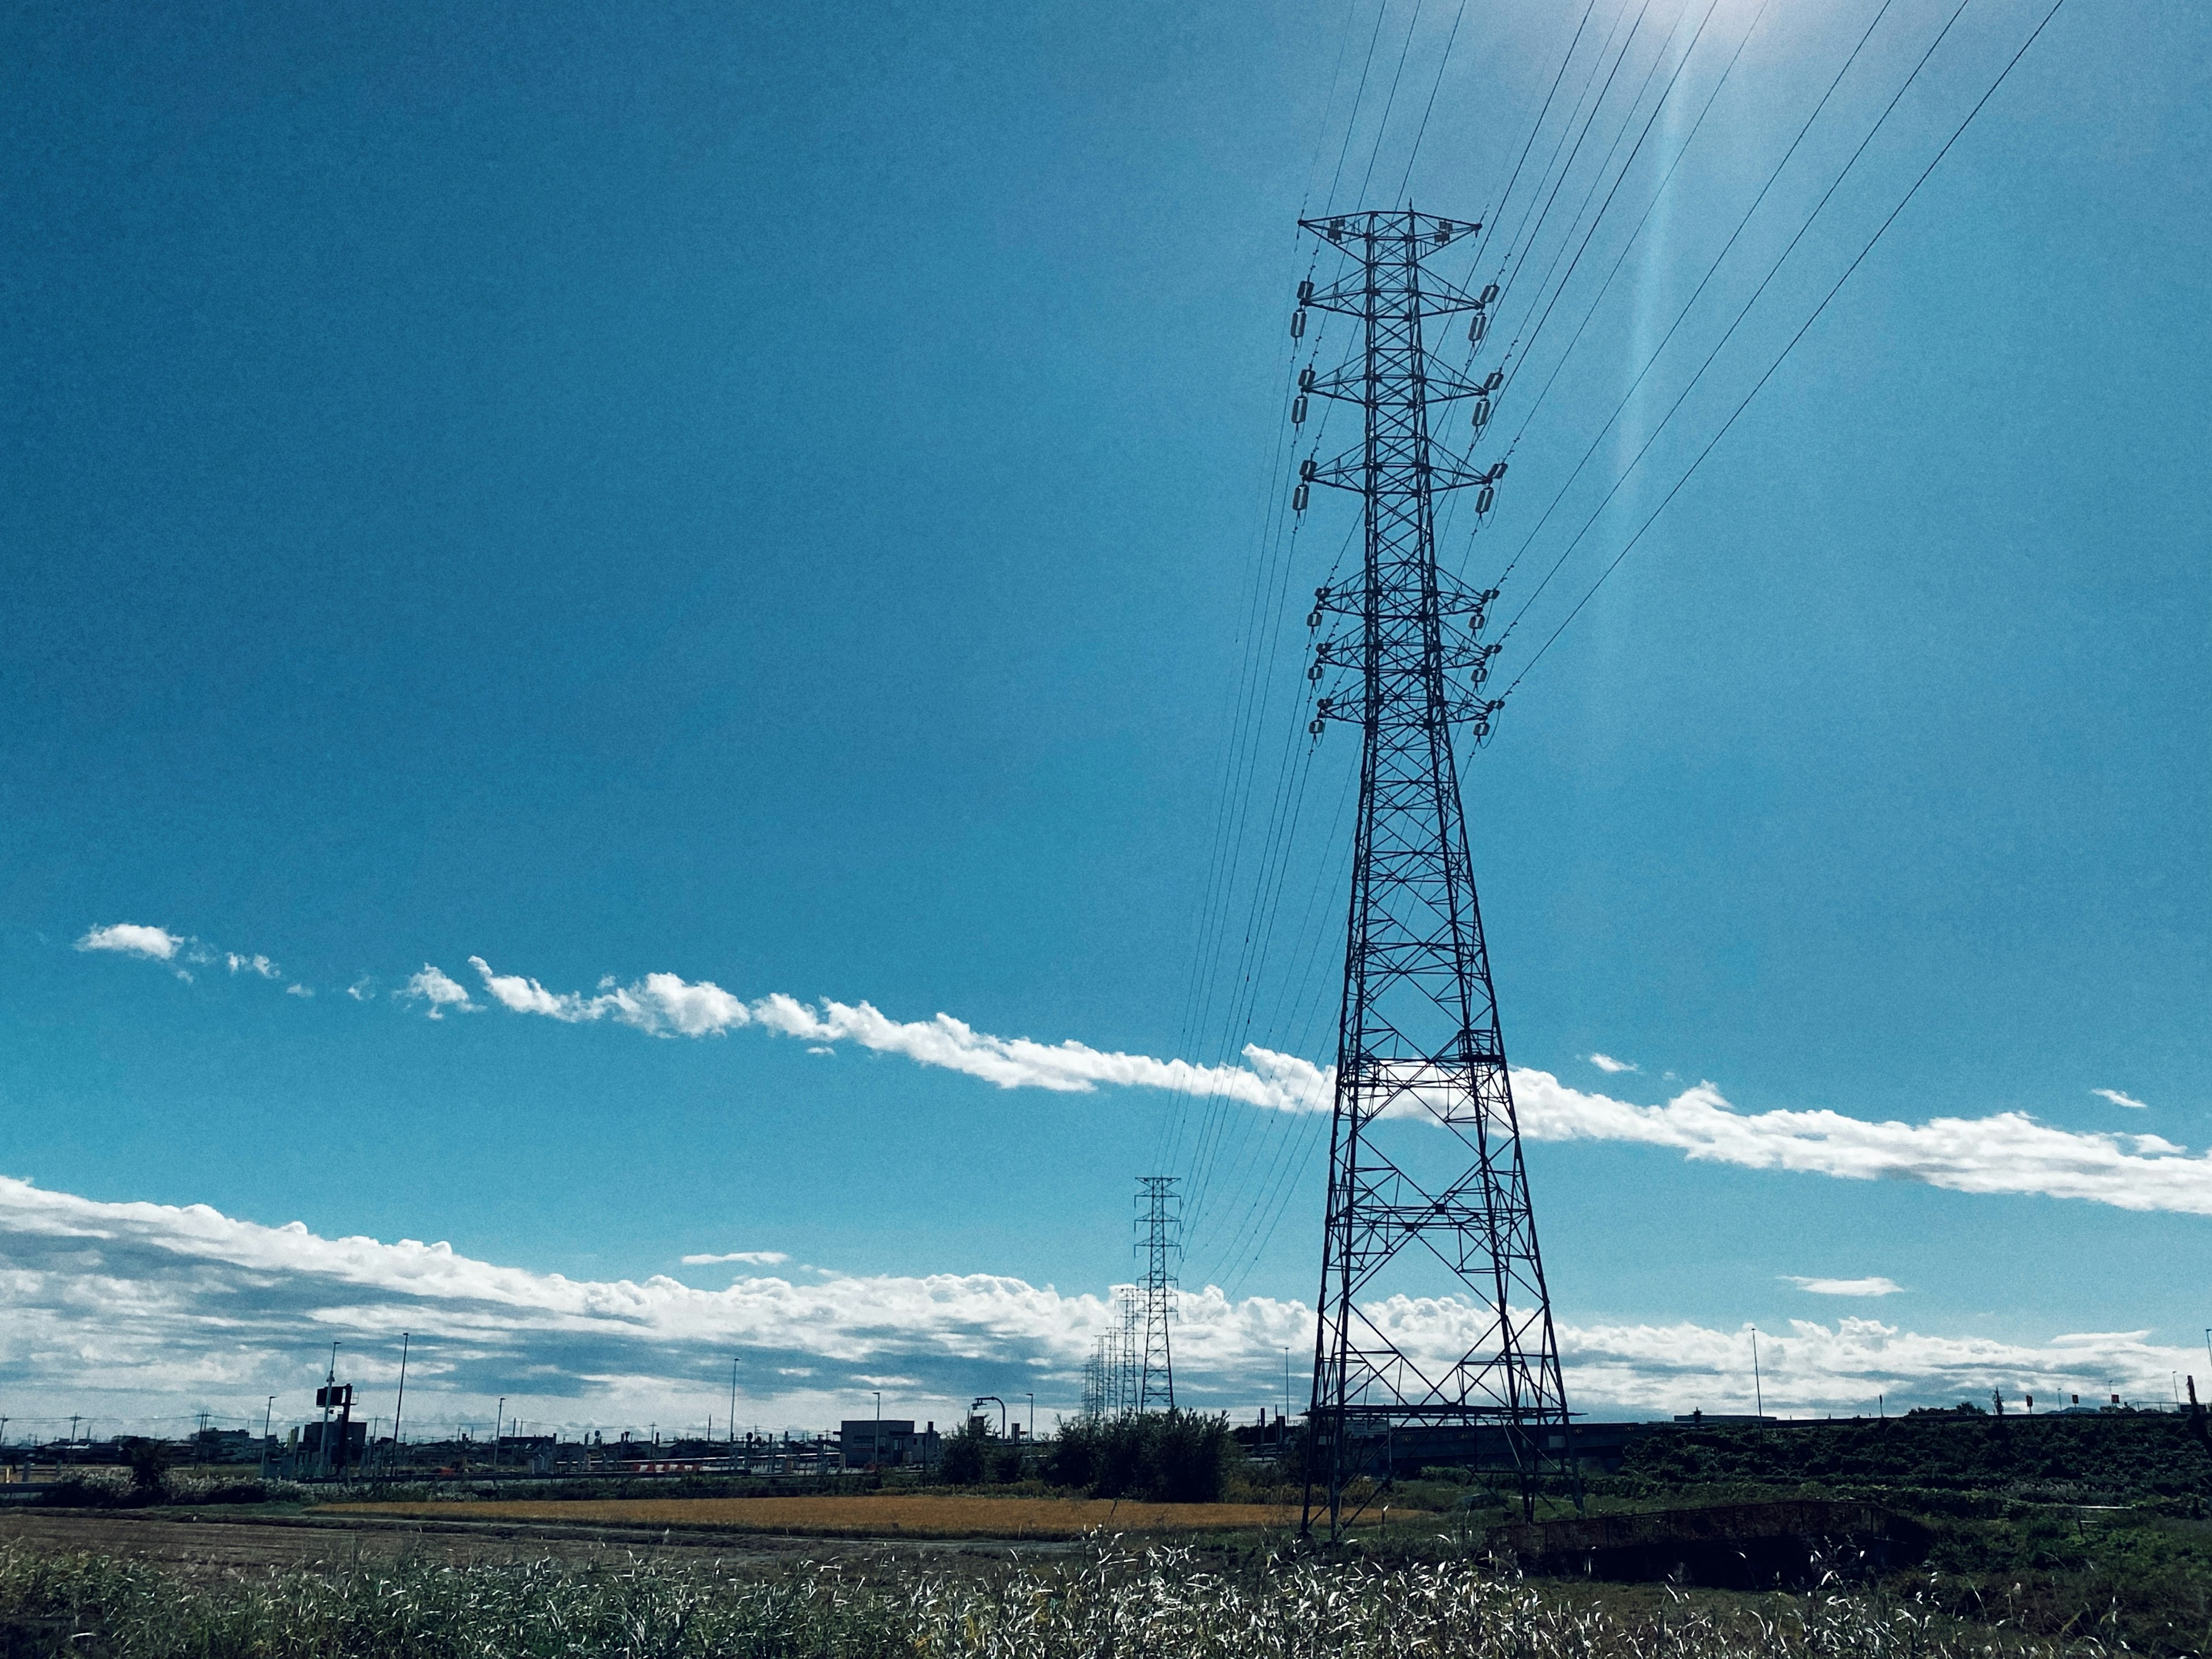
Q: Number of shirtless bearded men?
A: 0